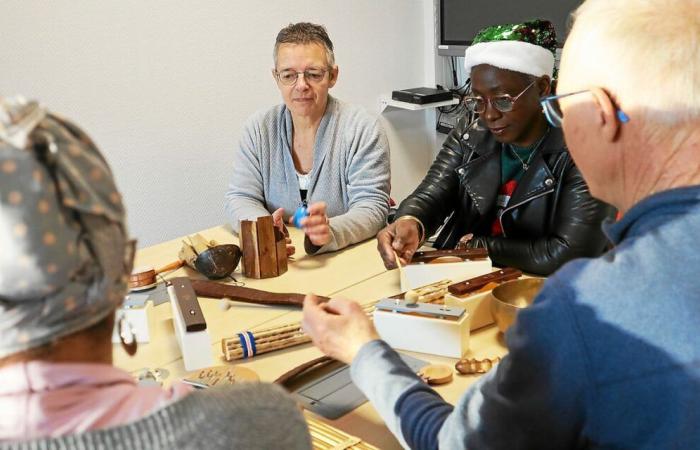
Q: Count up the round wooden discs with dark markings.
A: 1